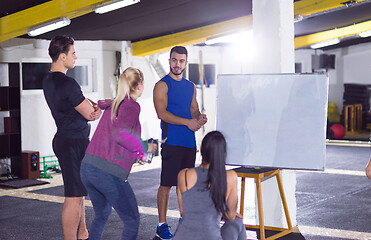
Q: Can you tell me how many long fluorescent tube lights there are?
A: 5